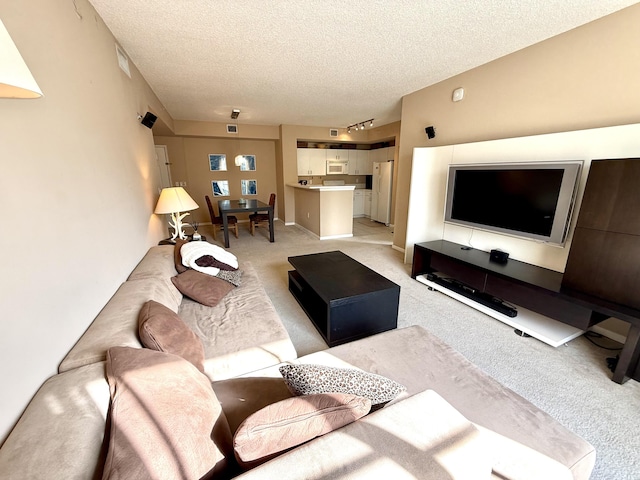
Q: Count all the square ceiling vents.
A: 2